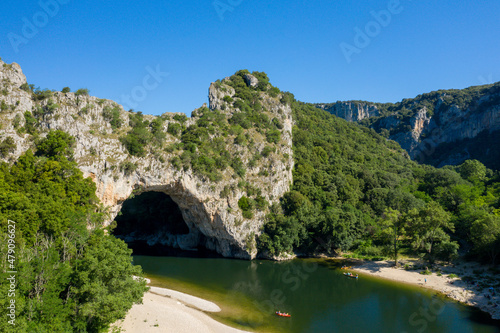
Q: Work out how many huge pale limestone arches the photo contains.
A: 1